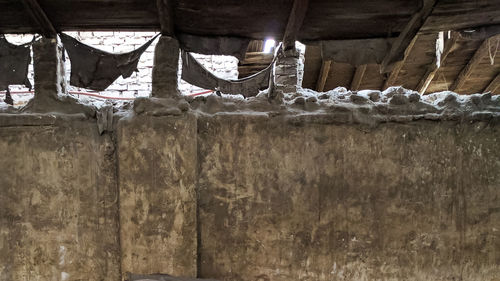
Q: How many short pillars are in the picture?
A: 3